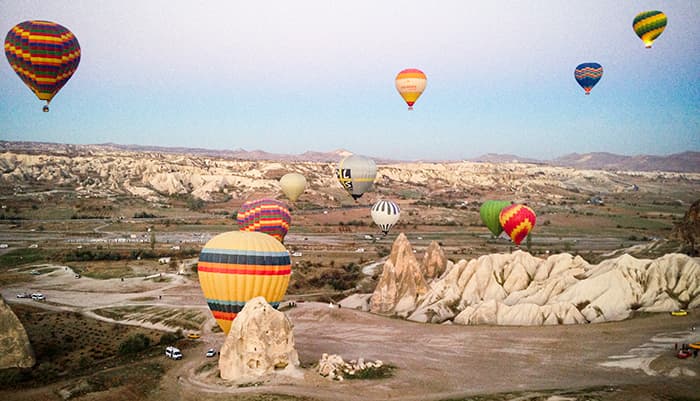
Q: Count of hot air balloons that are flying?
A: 11